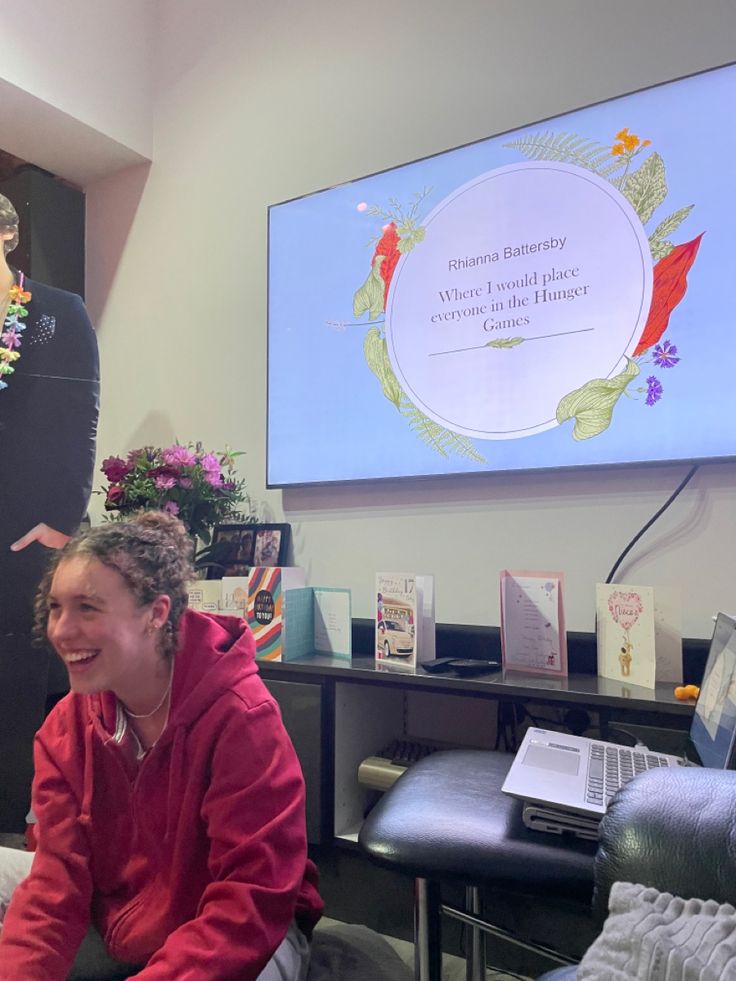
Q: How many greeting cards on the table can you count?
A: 7